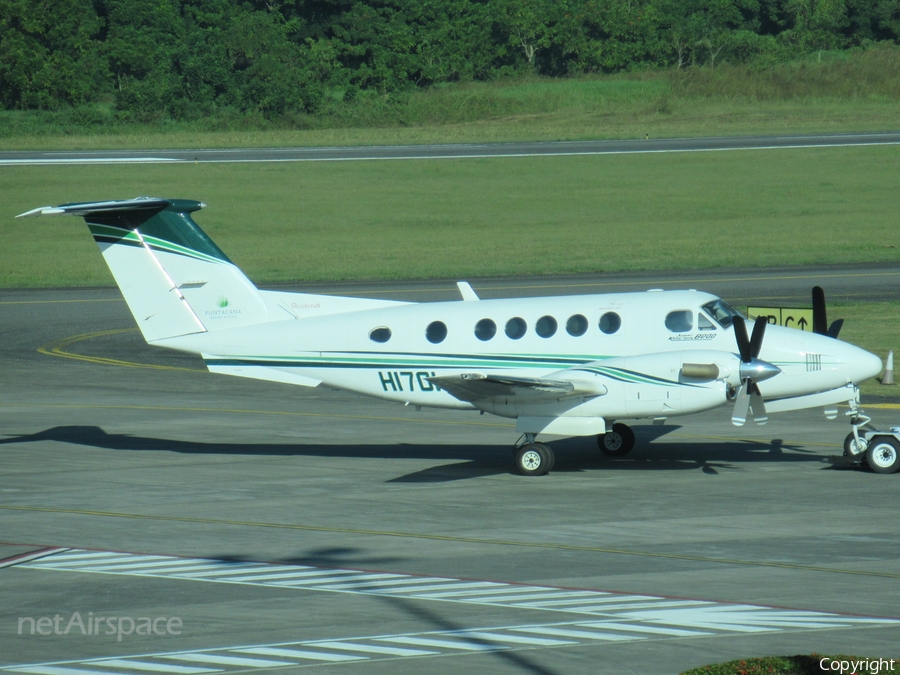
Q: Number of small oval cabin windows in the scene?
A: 7